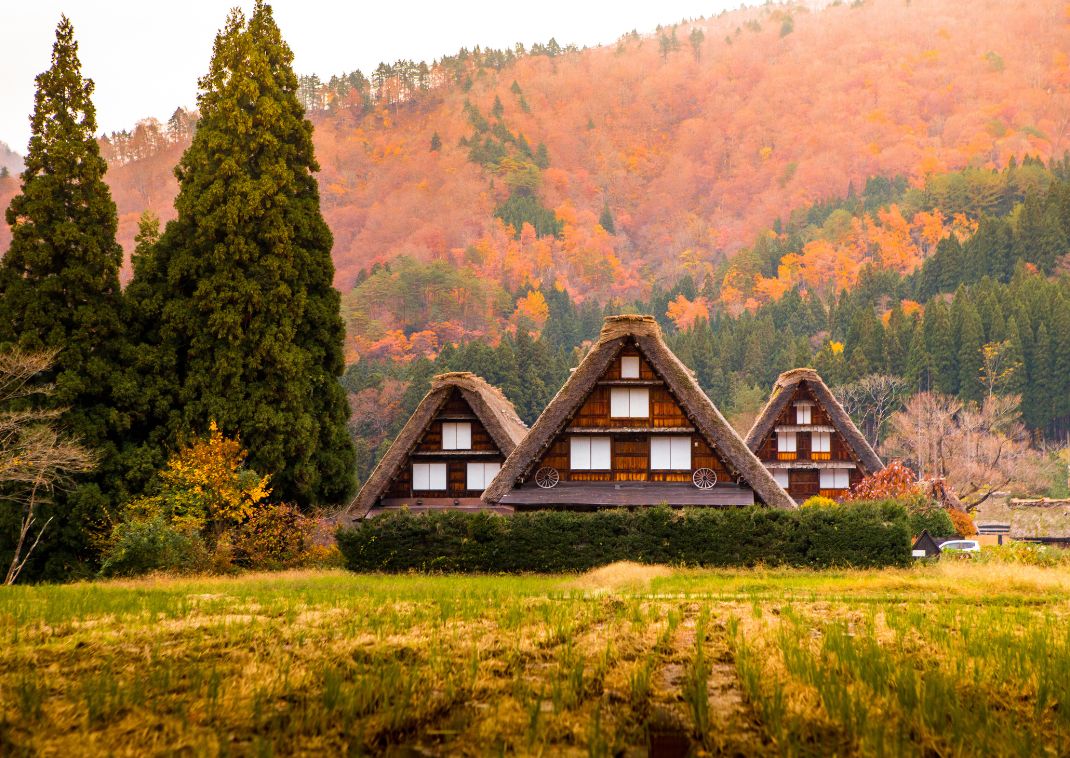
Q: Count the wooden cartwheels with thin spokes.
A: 2